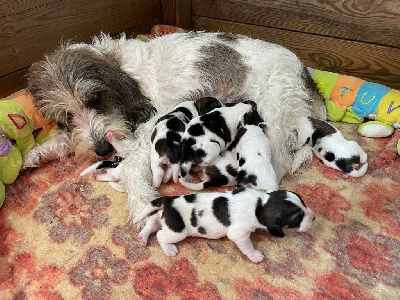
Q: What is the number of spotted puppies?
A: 7